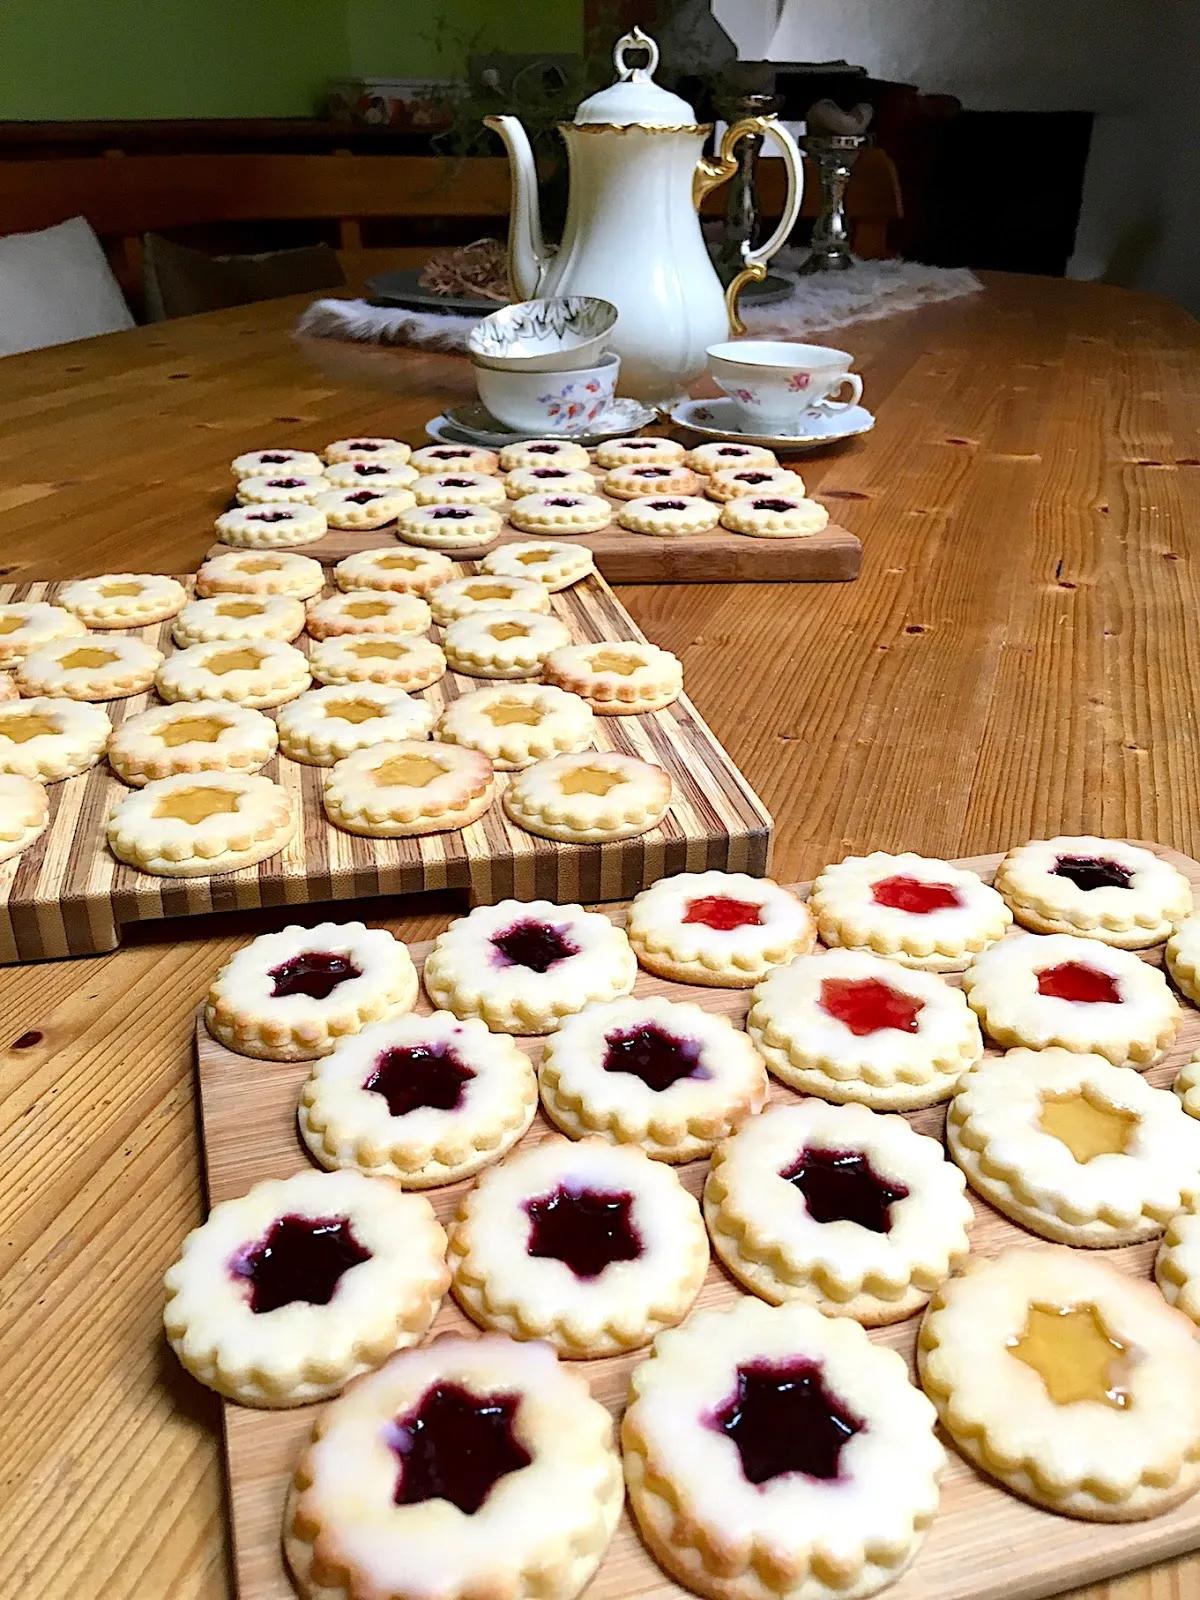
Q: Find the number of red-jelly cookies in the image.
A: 4